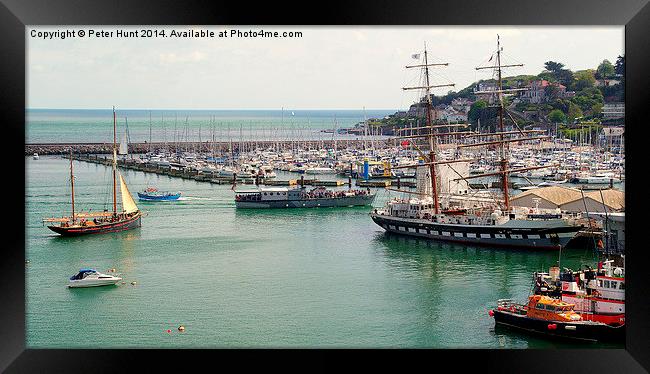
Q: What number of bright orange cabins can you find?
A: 1